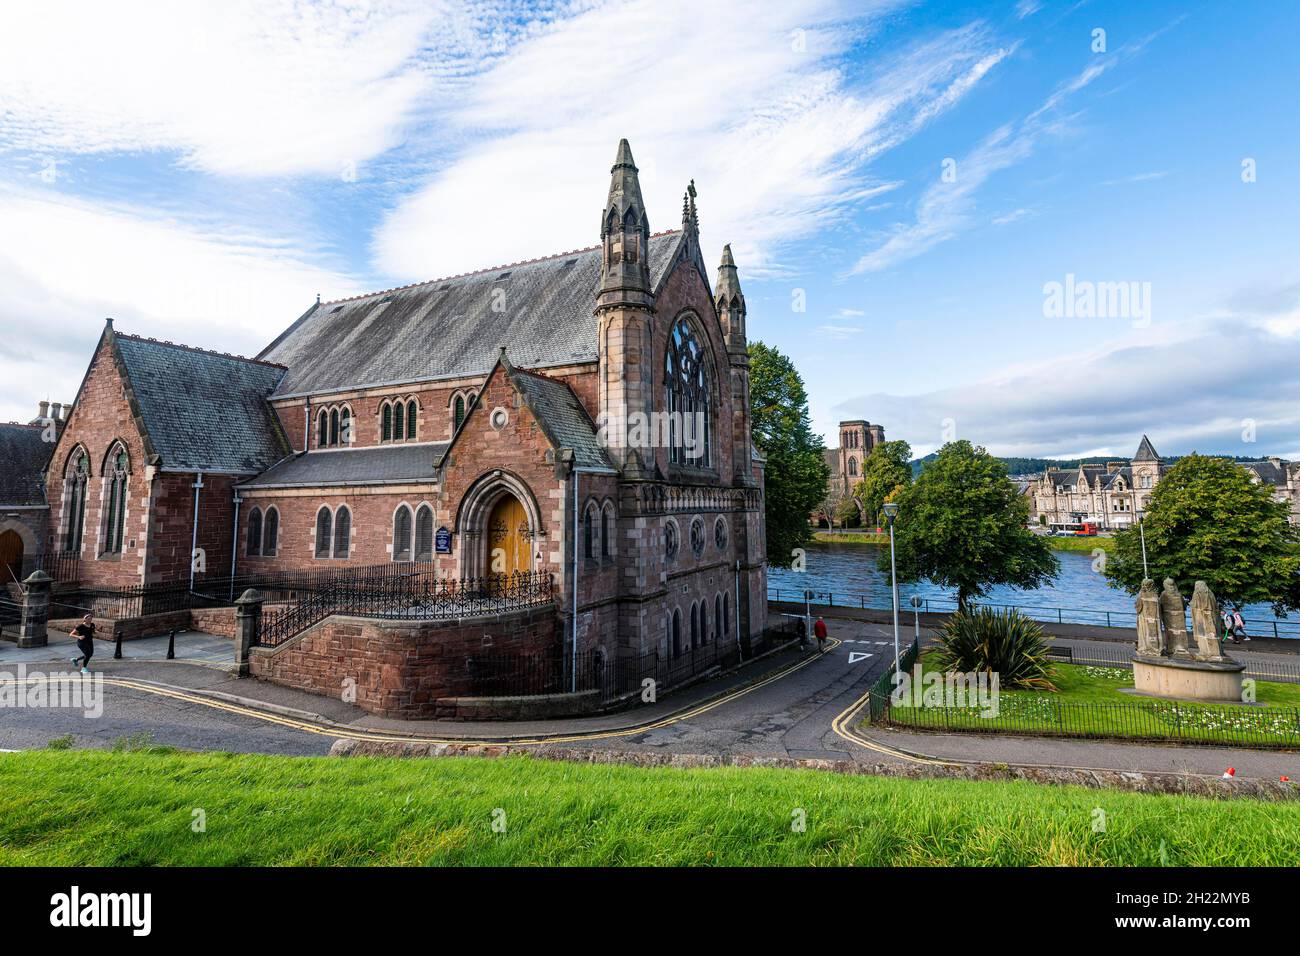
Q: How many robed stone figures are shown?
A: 3